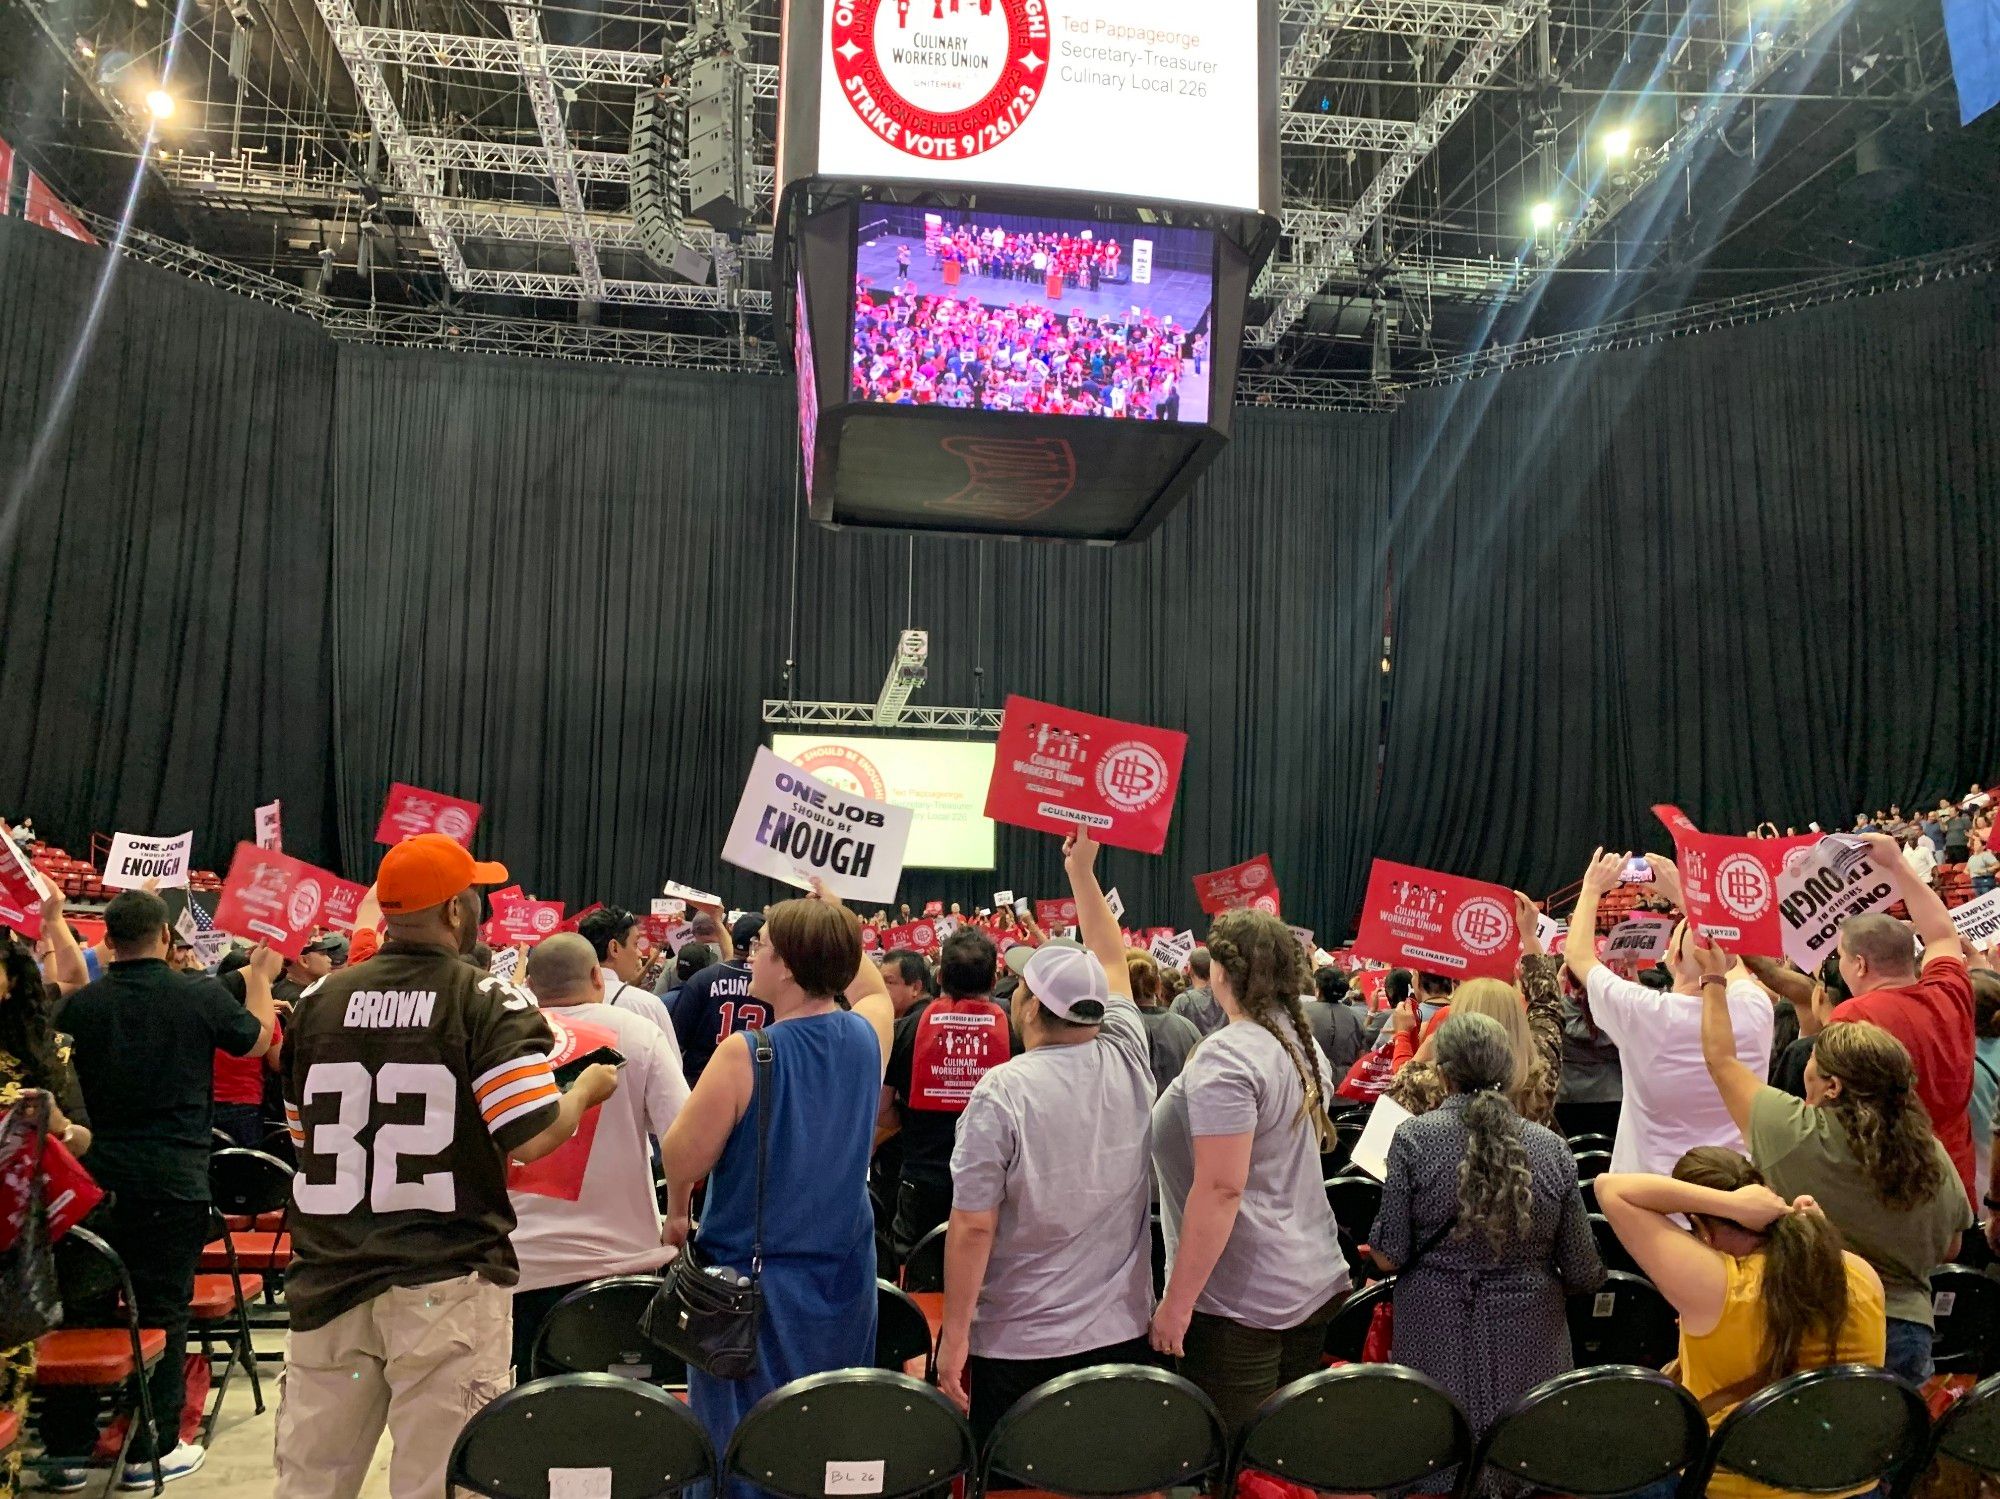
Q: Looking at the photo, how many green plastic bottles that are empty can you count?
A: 0